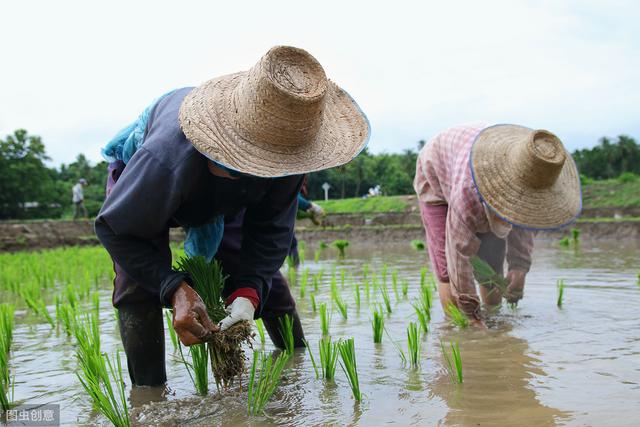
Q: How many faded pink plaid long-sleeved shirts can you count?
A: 1